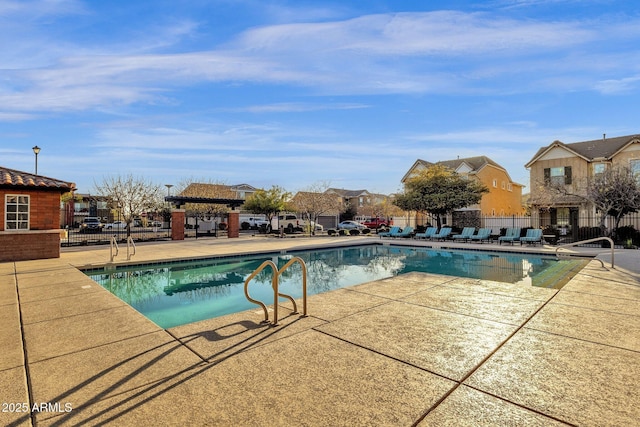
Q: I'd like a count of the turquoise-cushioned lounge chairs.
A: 8